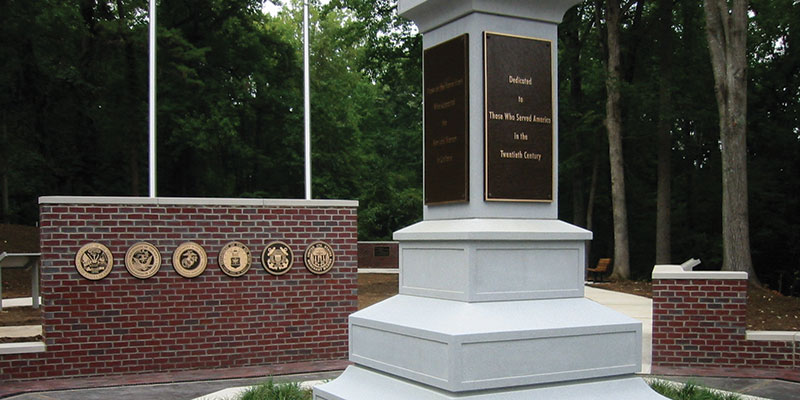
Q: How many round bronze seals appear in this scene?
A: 6